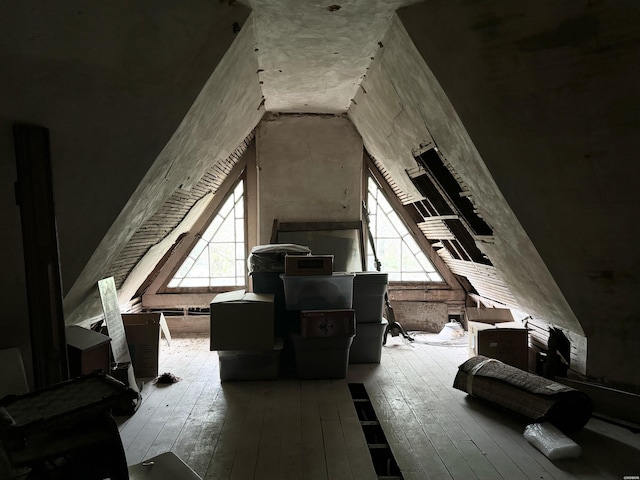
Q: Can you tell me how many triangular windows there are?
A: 2